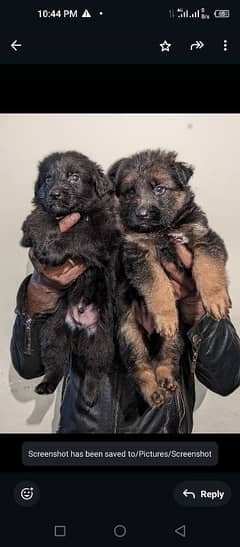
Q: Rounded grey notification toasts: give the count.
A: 1